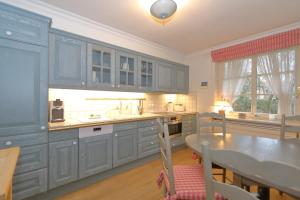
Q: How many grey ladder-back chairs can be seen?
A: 4